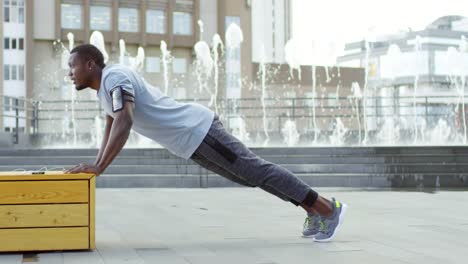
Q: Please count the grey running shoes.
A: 2